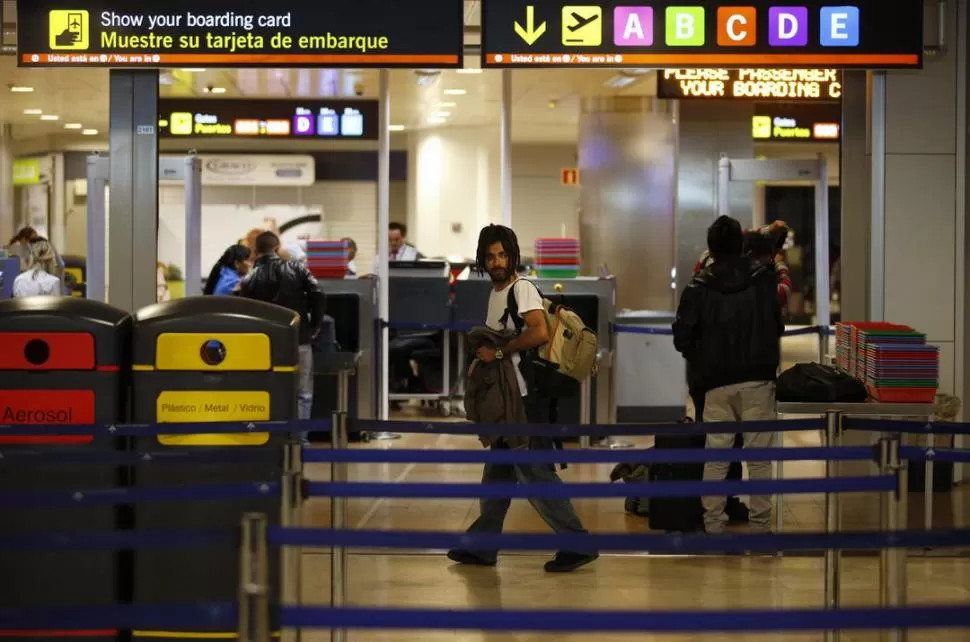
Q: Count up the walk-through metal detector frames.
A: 2